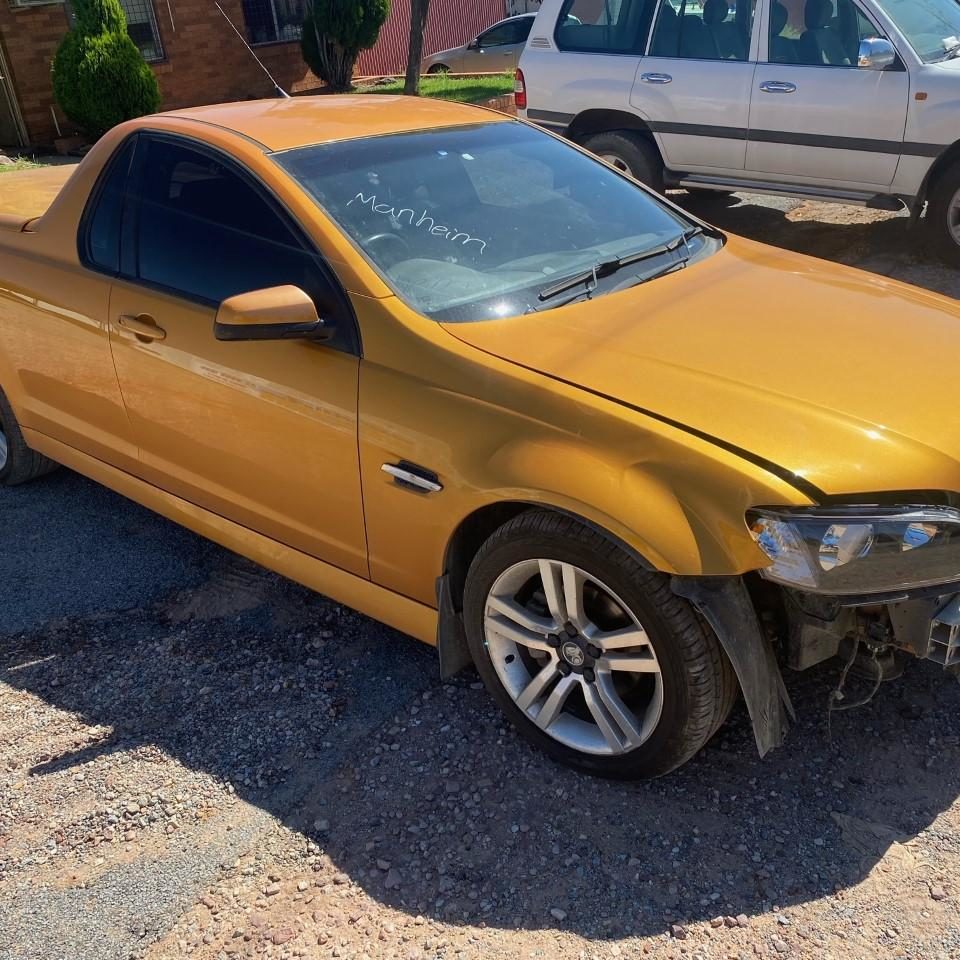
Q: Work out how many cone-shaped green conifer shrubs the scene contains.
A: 2